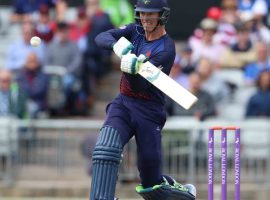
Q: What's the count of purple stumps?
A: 3